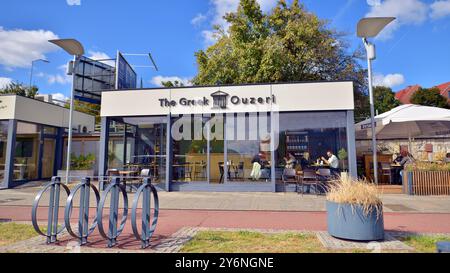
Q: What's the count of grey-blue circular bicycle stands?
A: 4